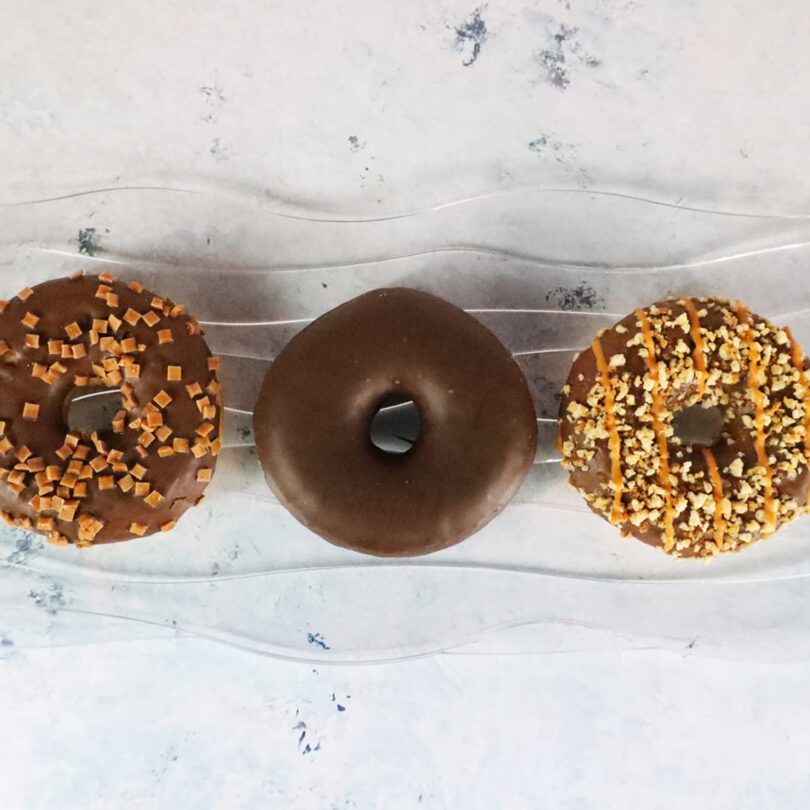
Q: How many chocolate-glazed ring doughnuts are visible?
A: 3